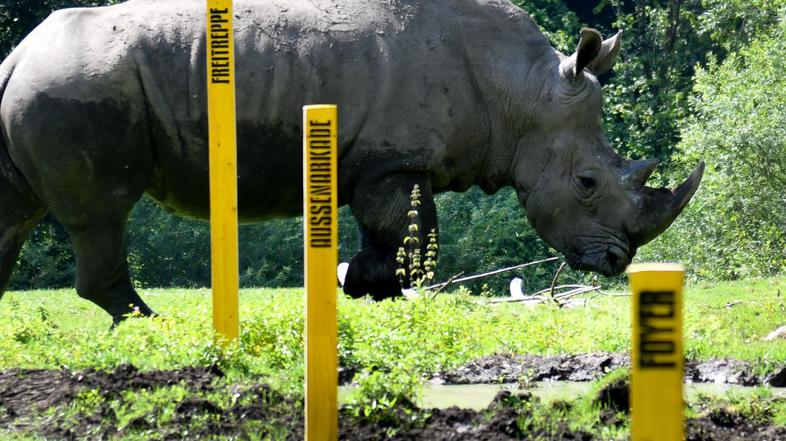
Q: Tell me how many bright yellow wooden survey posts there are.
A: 3